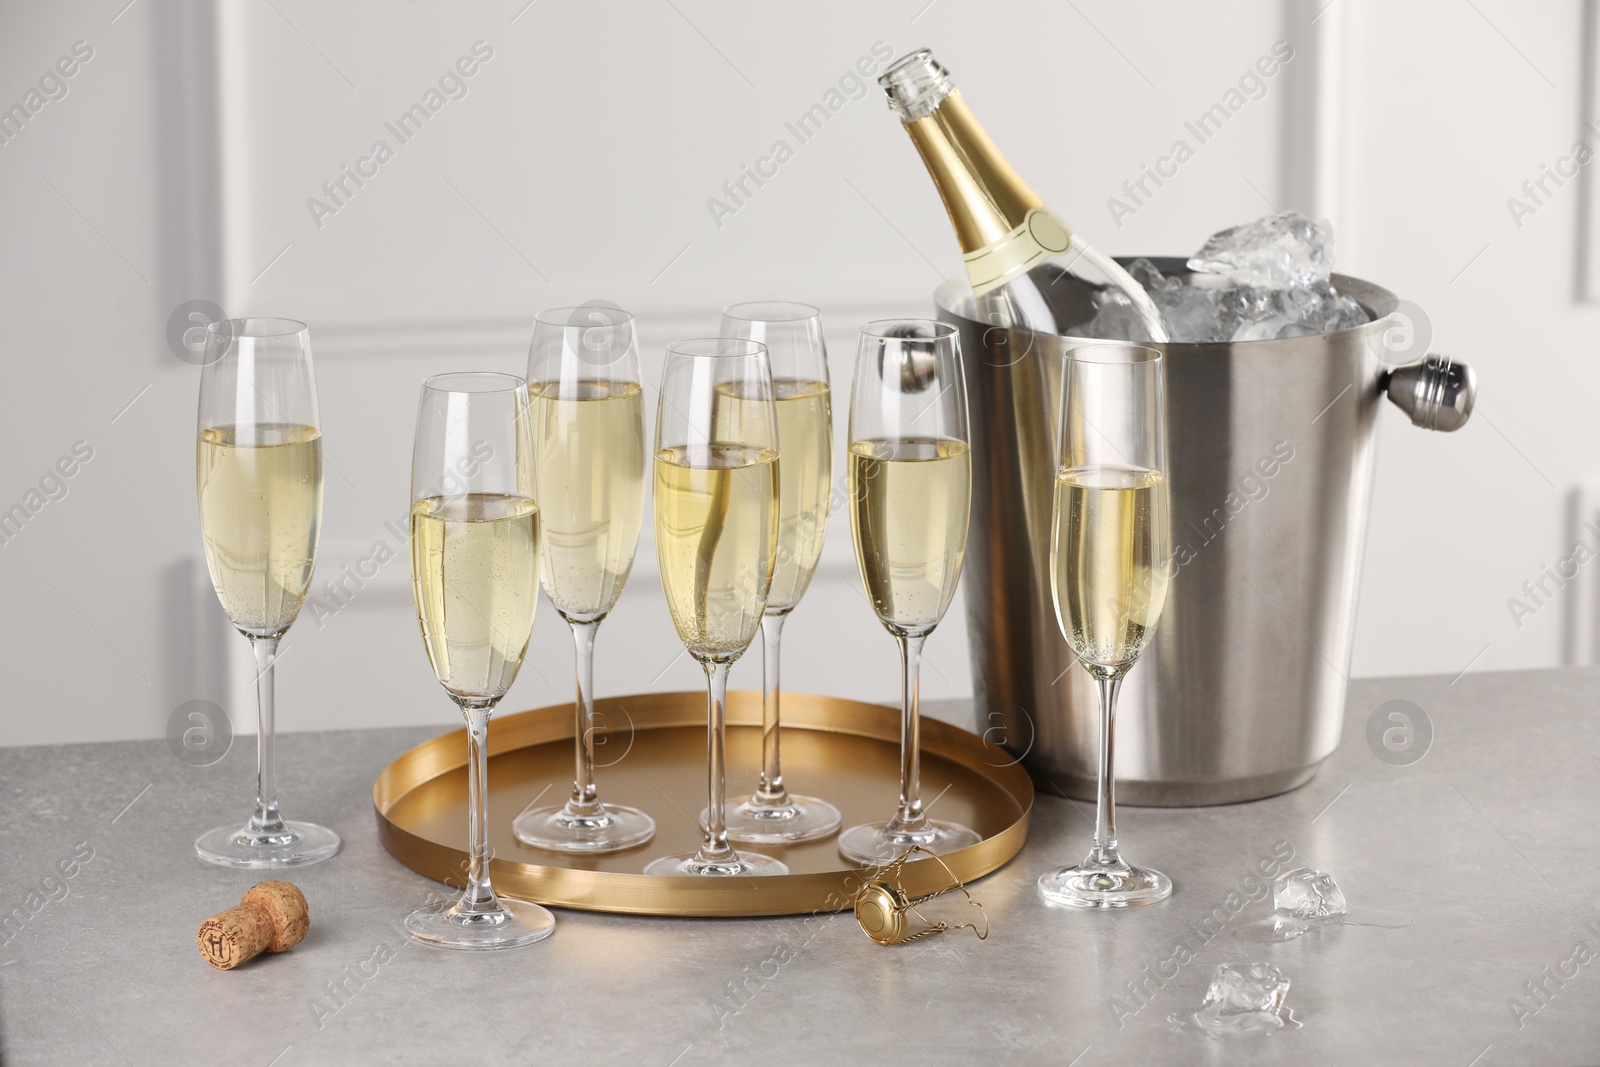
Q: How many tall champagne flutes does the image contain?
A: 7